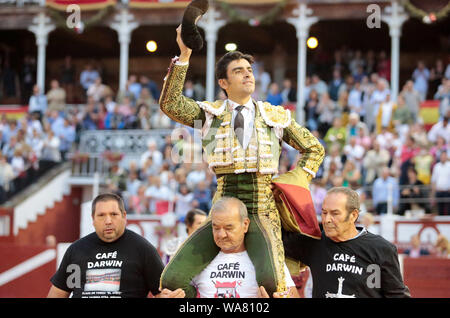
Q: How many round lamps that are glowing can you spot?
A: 3